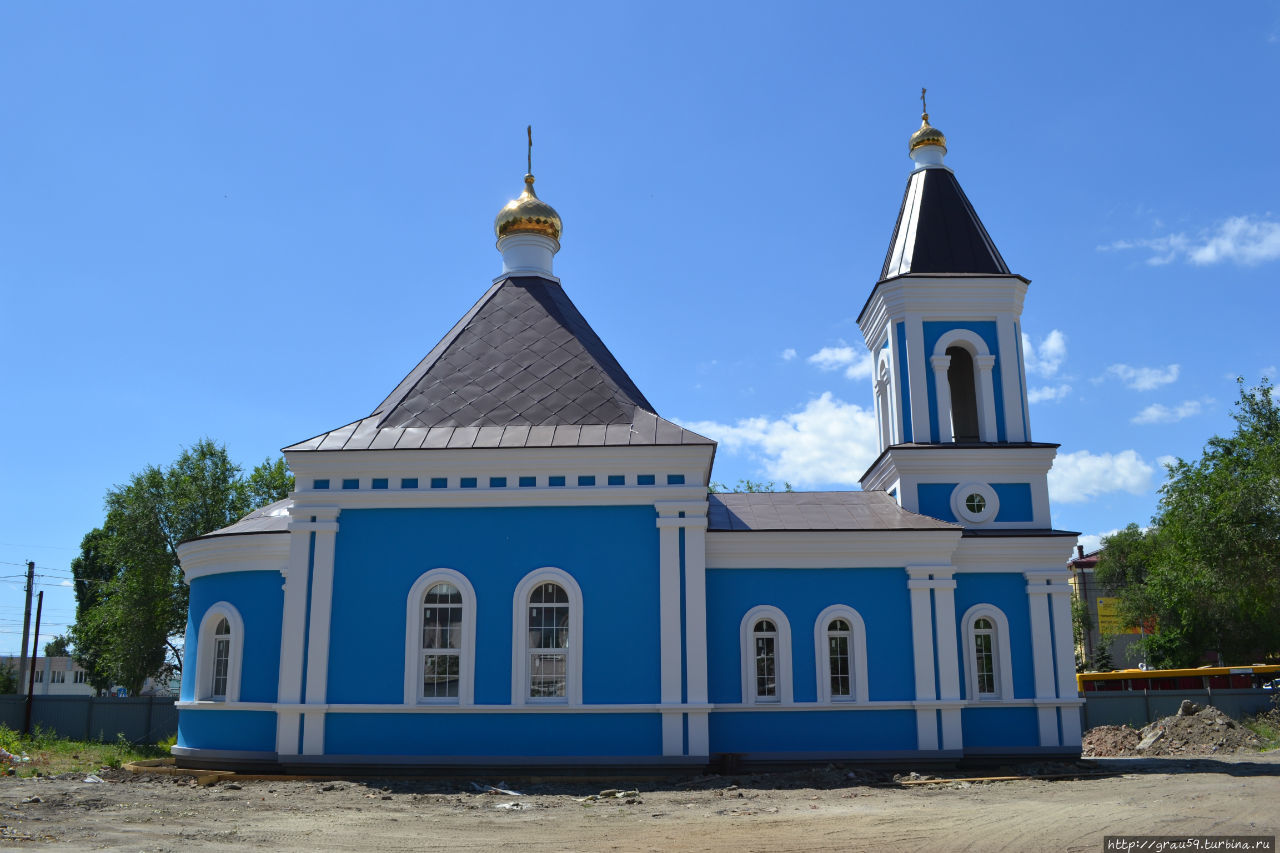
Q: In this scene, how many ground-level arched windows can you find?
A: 6